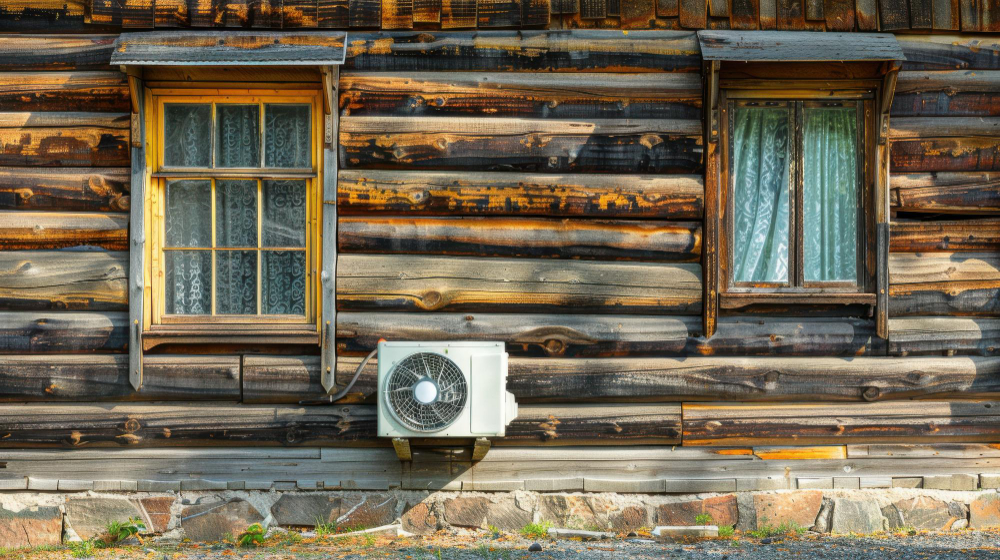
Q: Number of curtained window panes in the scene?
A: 11